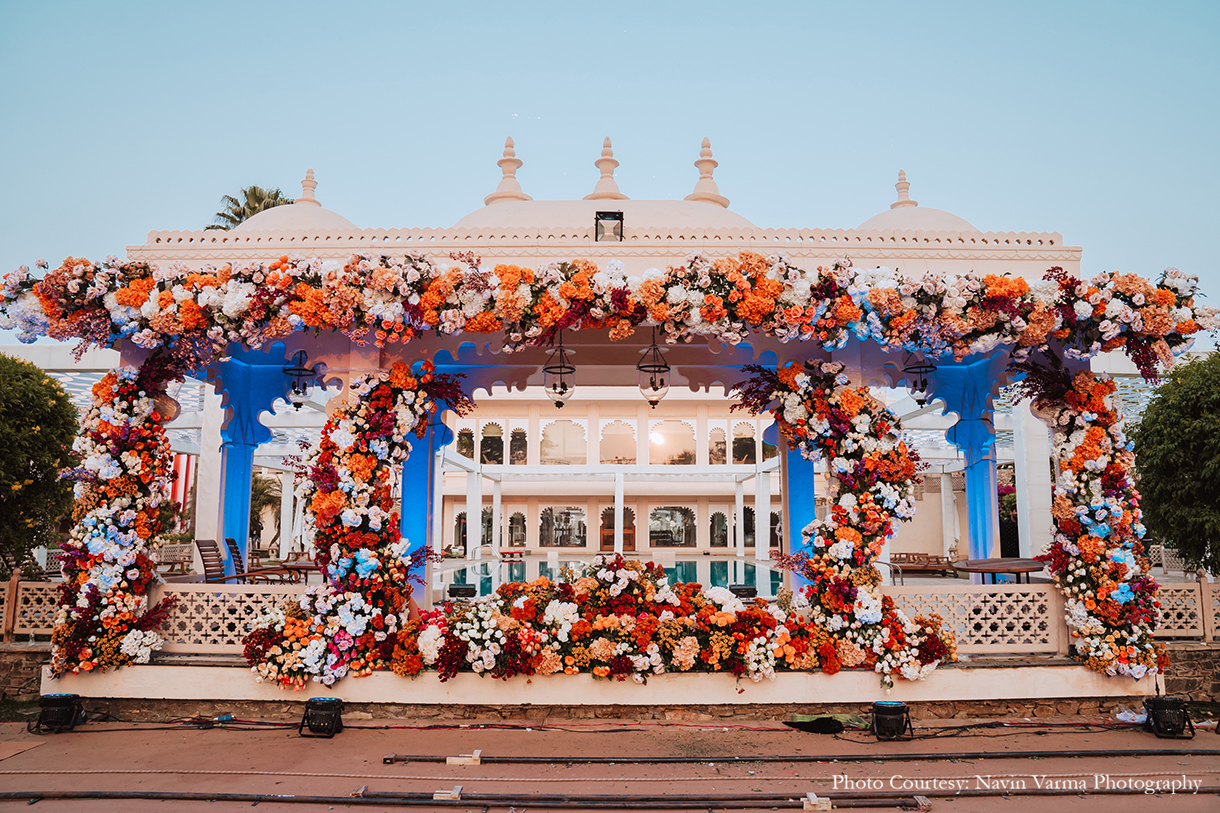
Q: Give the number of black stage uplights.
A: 4